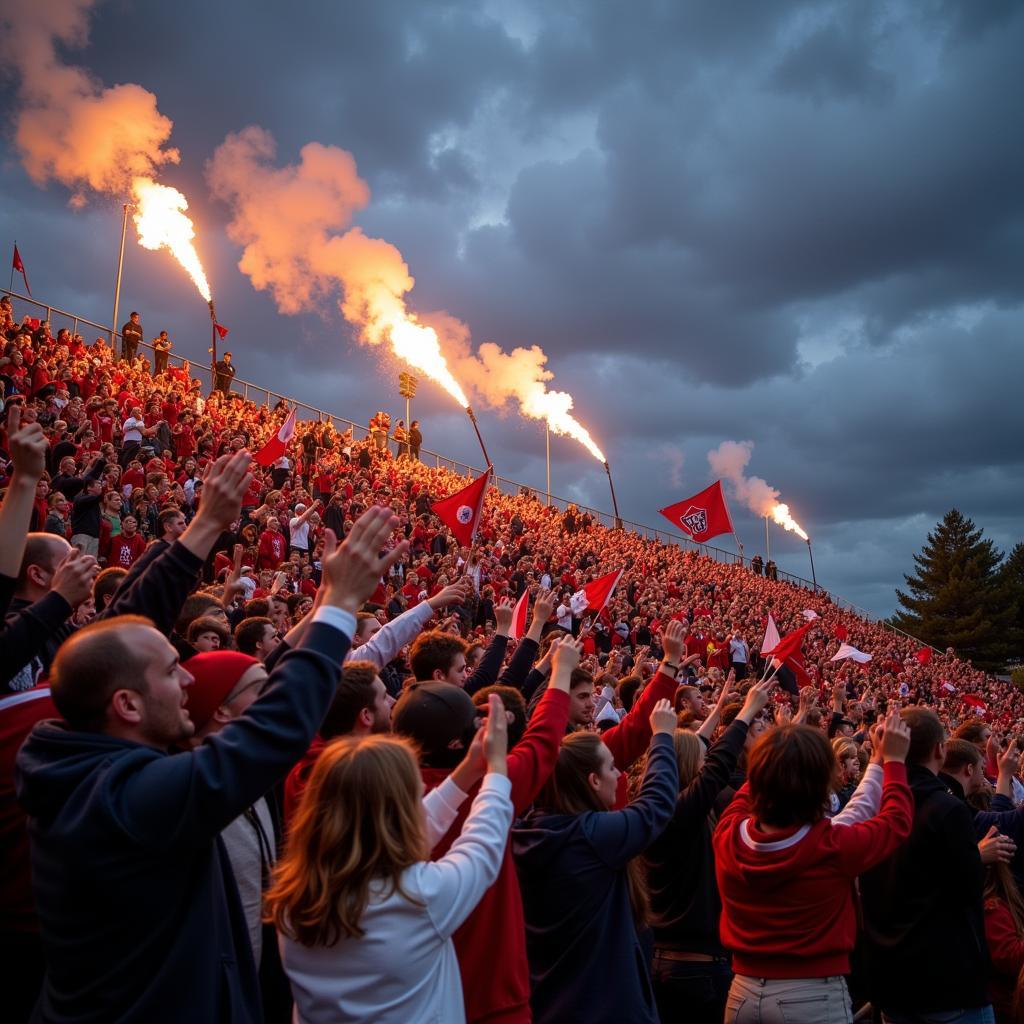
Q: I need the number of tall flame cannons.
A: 4